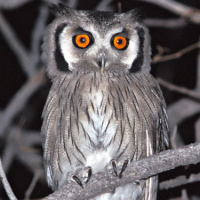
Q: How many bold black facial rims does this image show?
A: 2